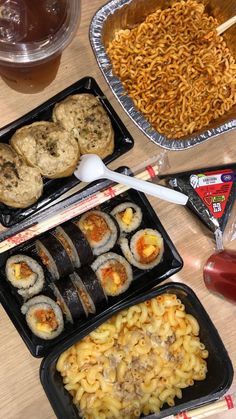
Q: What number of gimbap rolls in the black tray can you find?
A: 10